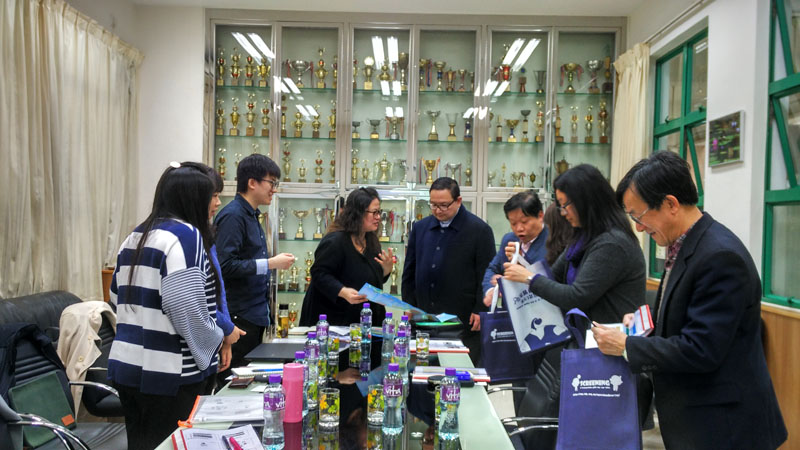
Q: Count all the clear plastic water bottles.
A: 10